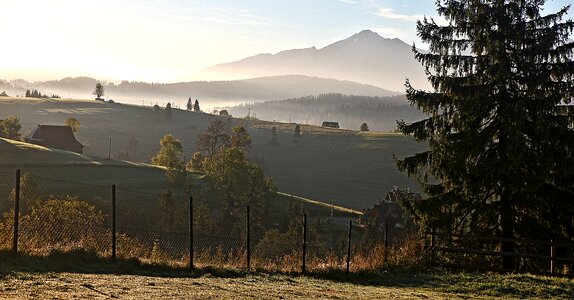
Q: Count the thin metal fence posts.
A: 7